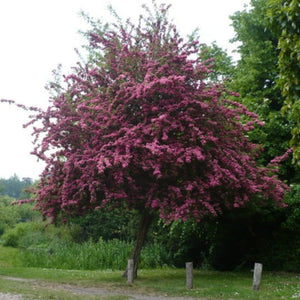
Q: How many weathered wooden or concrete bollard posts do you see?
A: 3